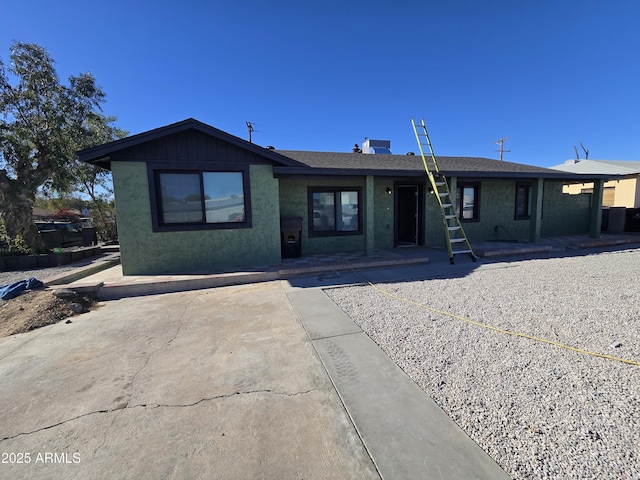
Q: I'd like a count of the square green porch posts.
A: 4